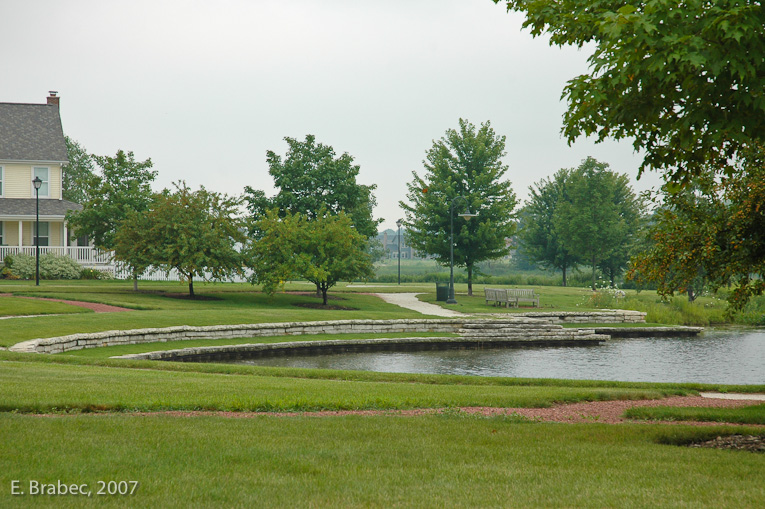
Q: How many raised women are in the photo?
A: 0